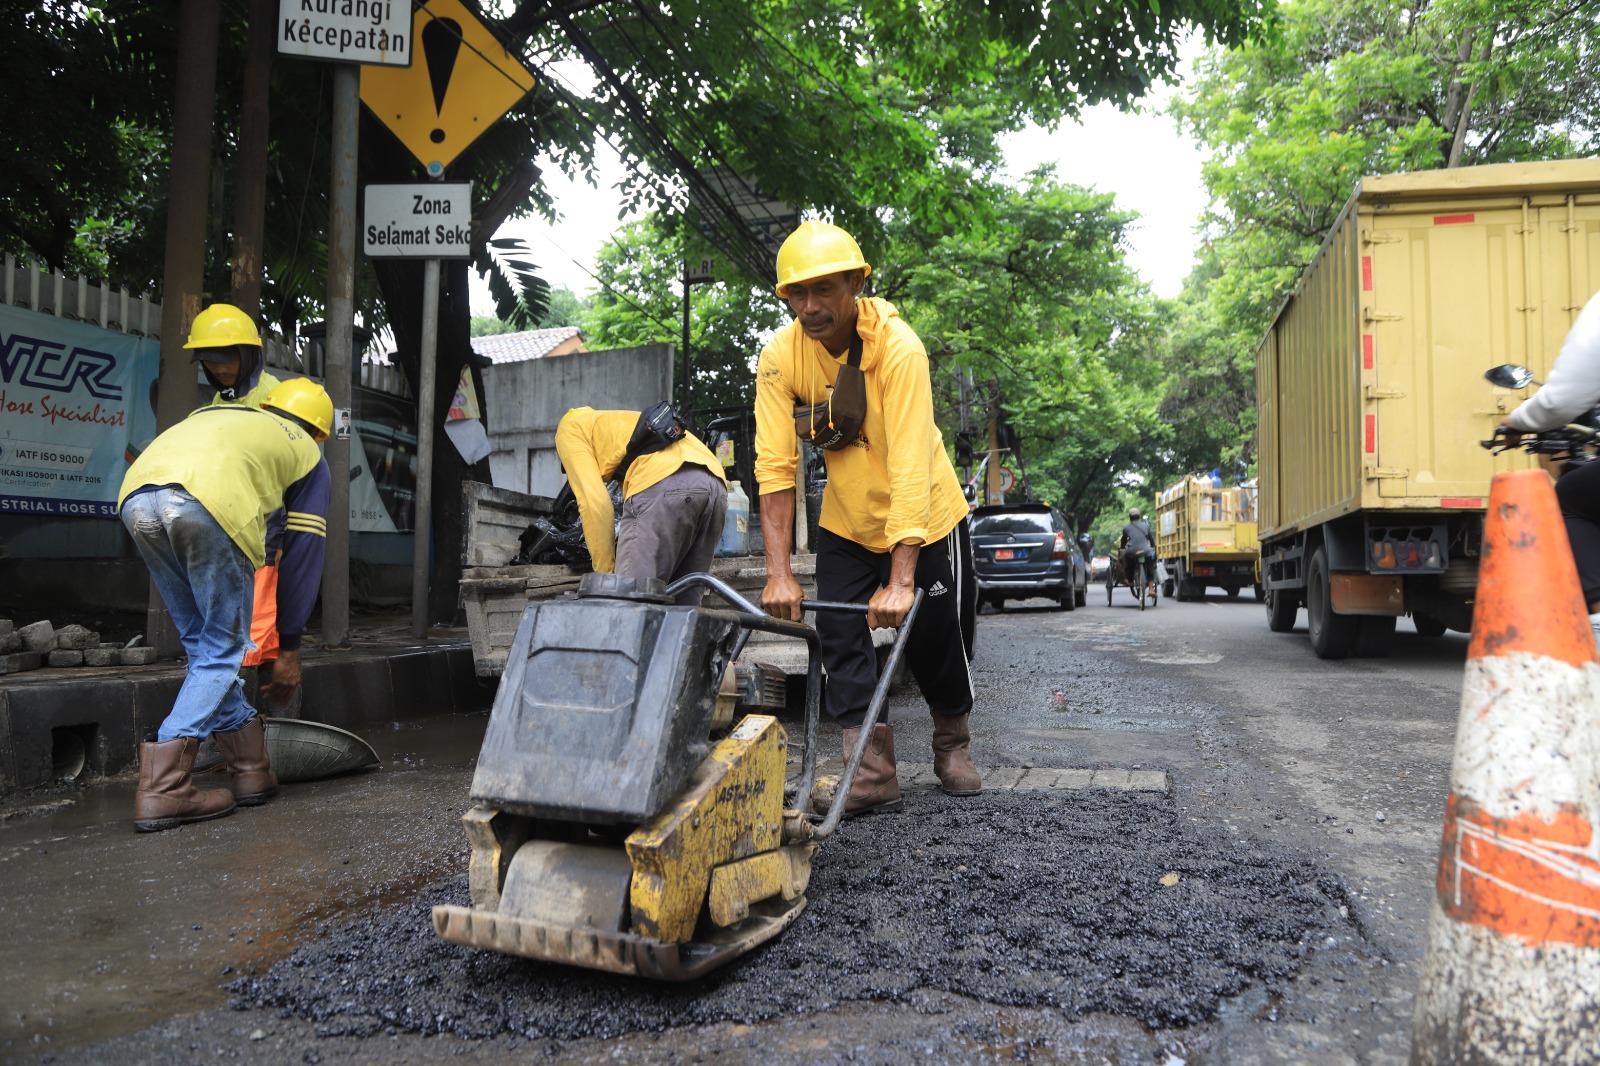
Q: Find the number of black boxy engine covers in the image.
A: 1